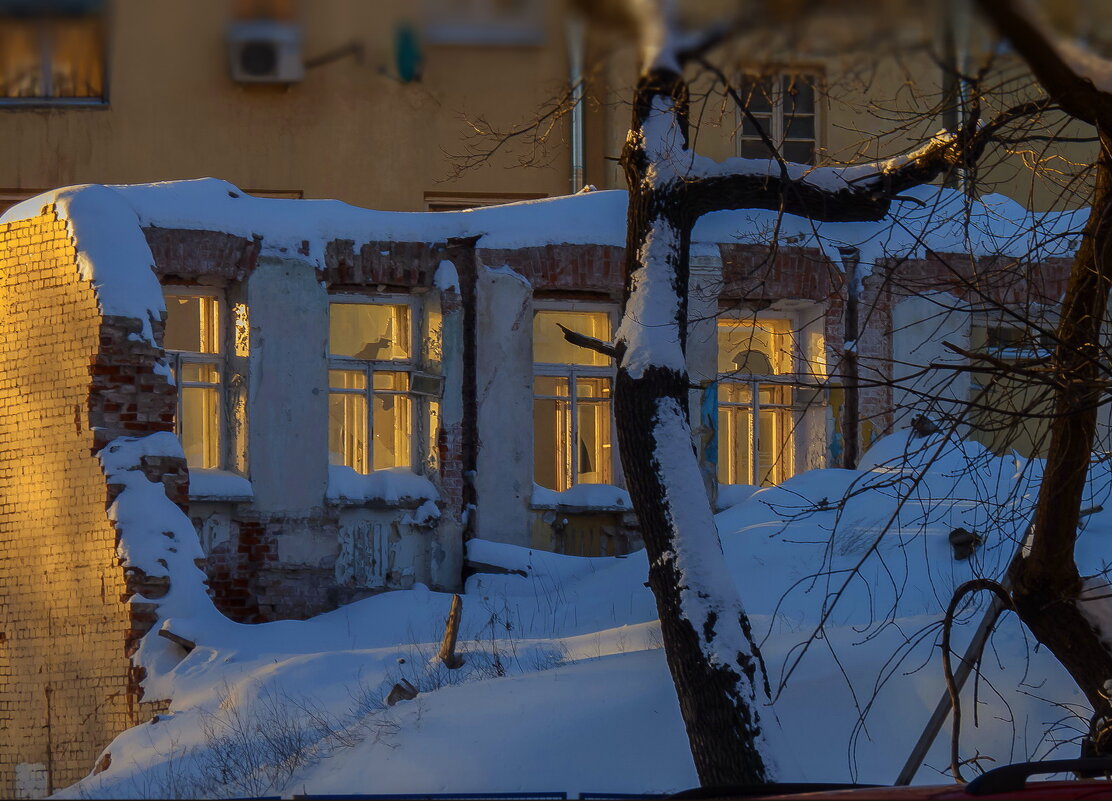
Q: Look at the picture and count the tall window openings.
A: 4